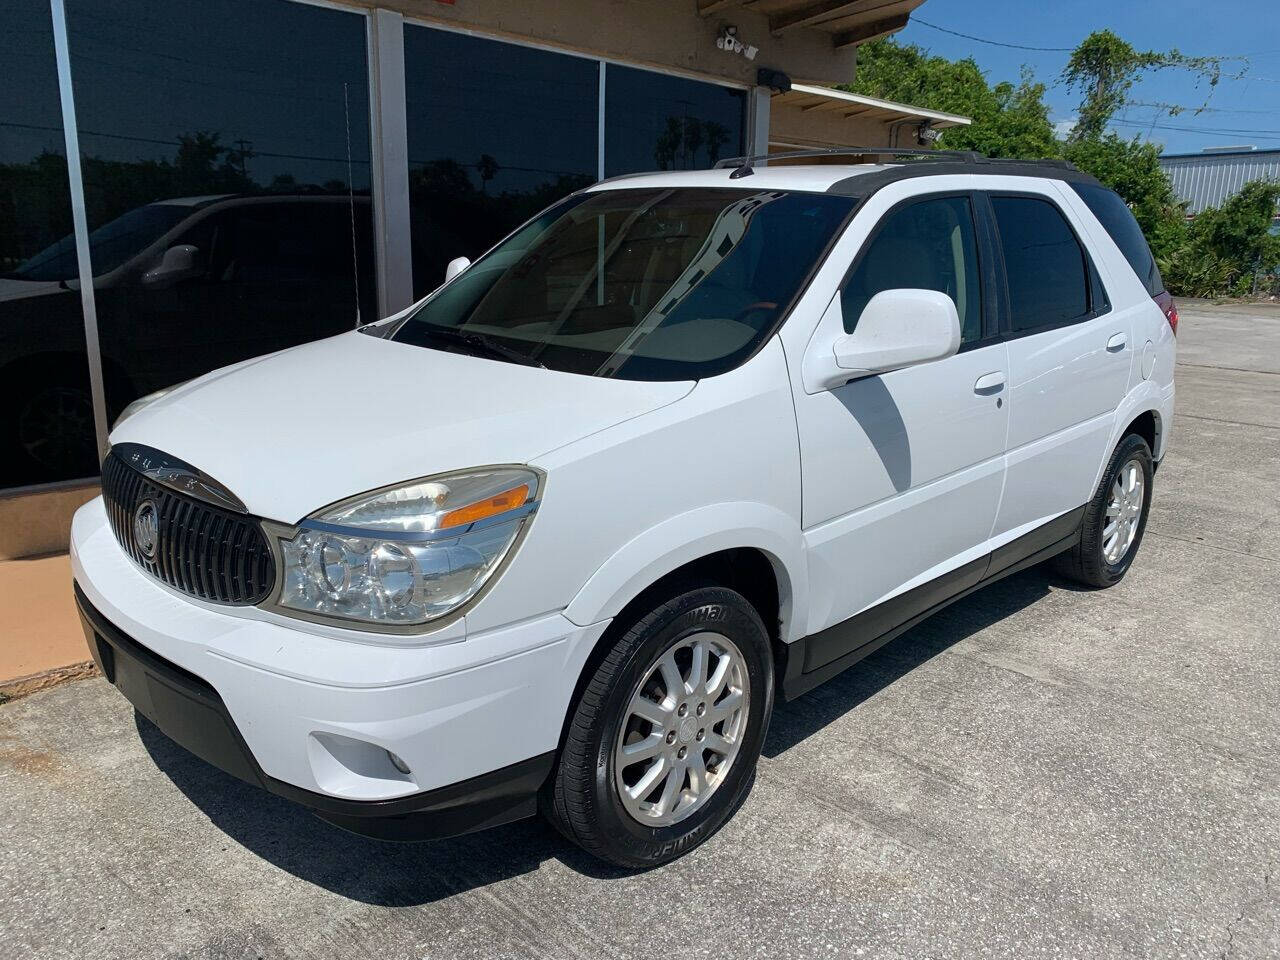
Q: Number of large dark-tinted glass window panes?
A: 4